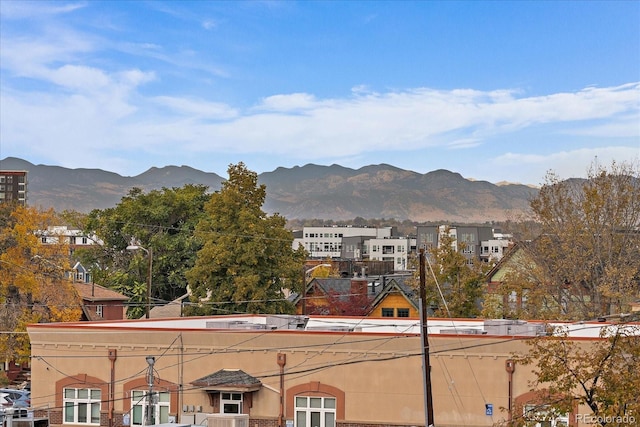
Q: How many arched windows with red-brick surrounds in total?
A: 4